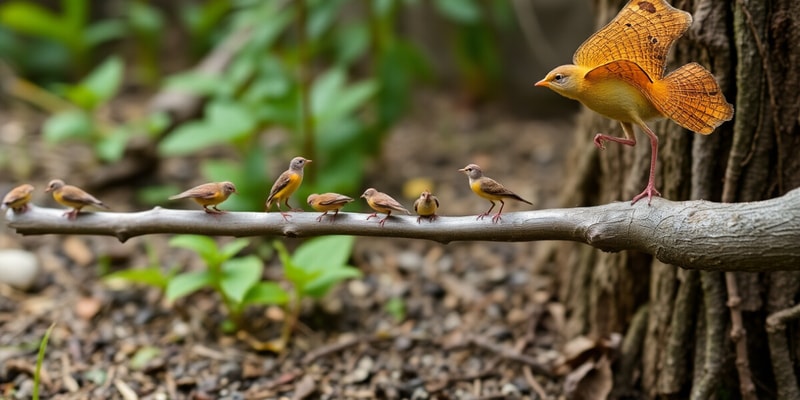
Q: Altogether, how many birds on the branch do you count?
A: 9